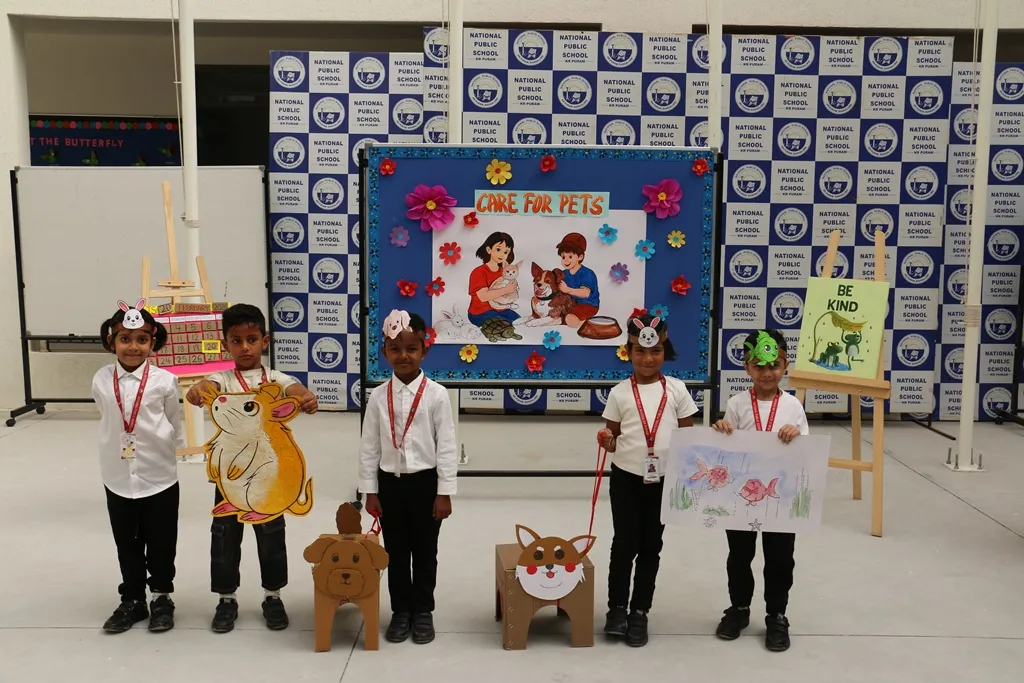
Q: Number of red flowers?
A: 11